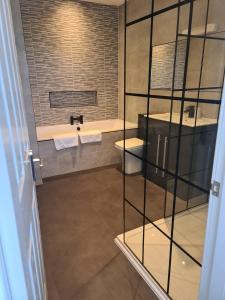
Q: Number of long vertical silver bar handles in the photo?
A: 2